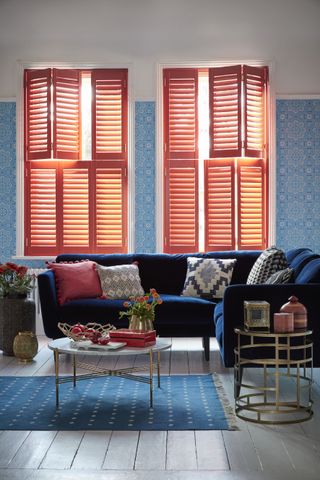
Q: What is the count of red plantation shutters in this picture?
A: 12